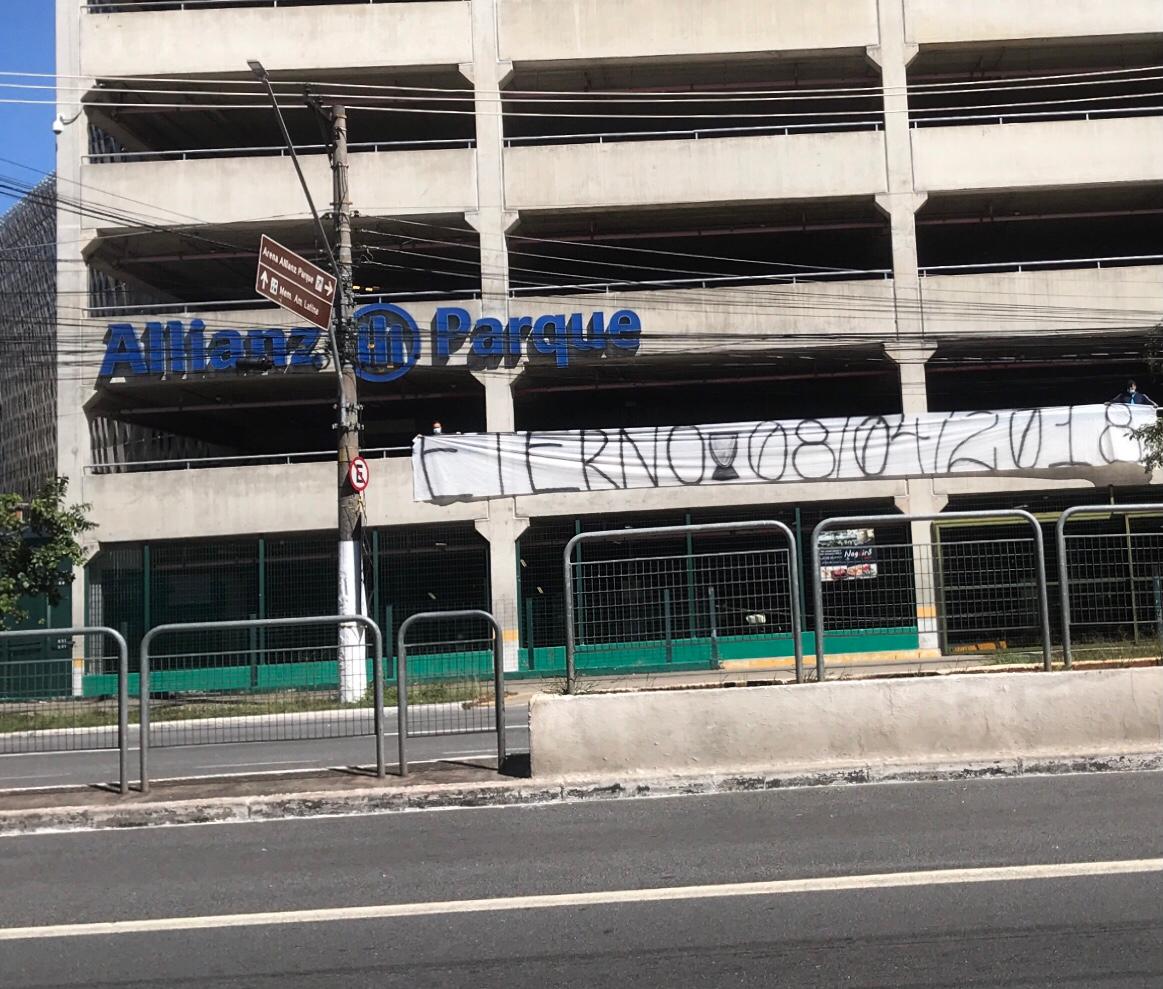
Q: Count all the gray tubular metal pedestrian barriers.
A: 6